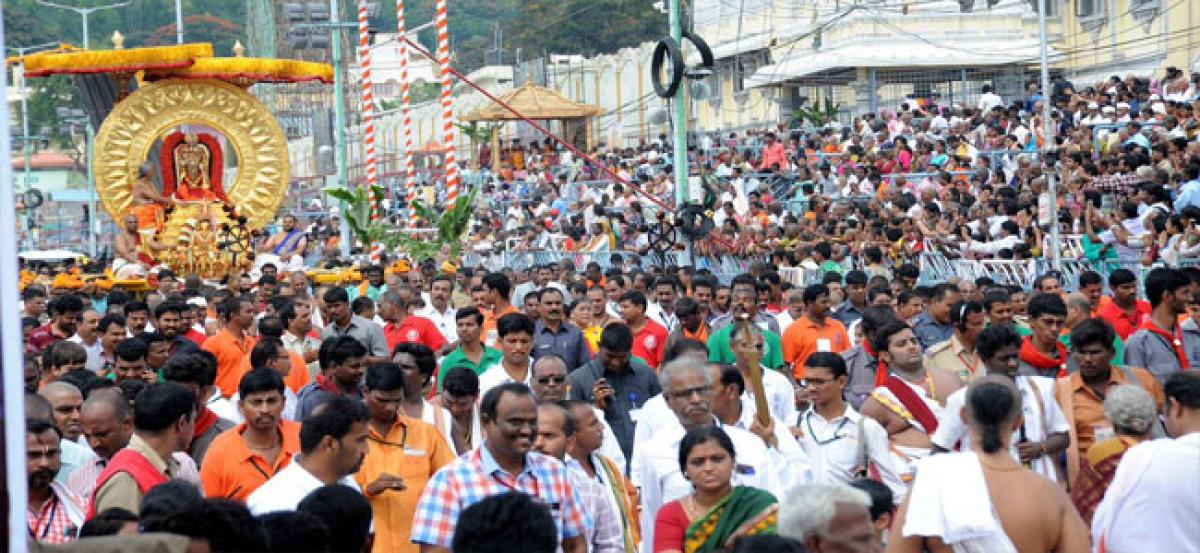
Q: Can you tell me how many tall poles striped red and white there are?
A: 3